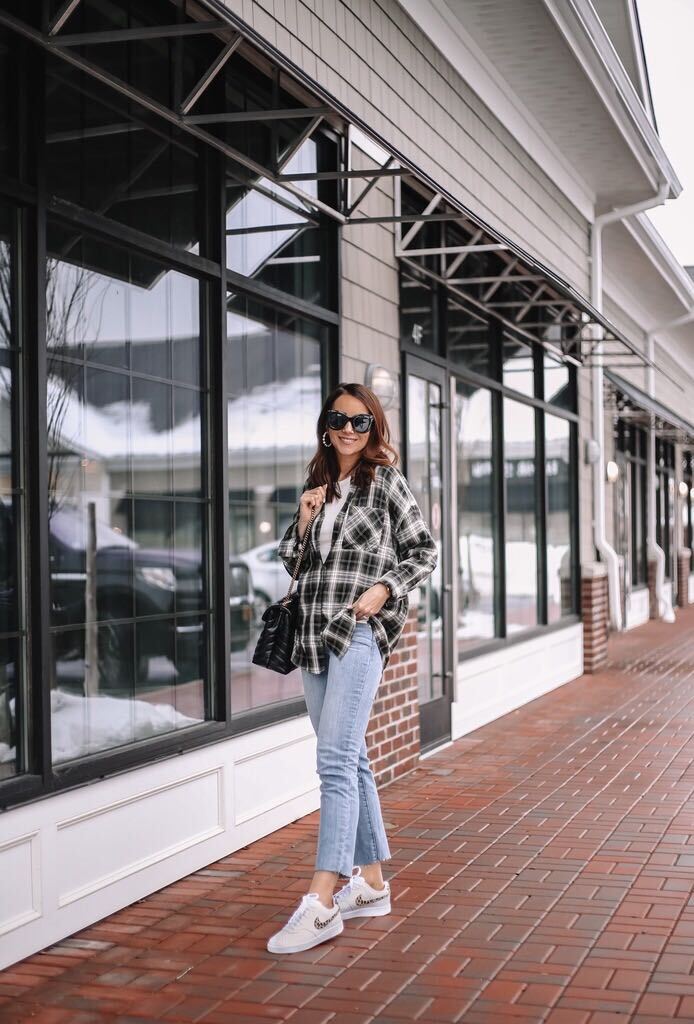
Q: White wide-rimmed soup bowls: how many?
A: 0